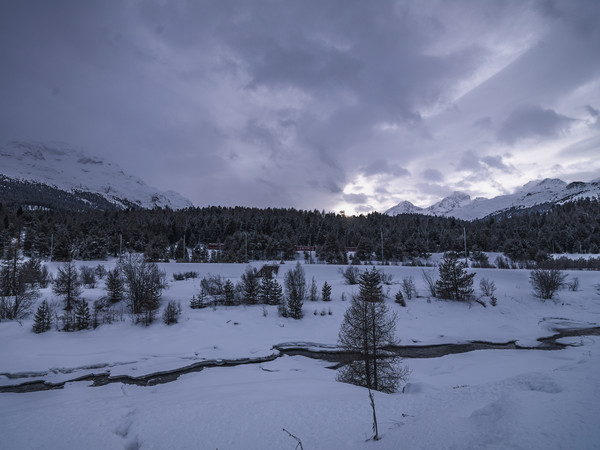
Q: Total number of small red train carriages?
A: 3